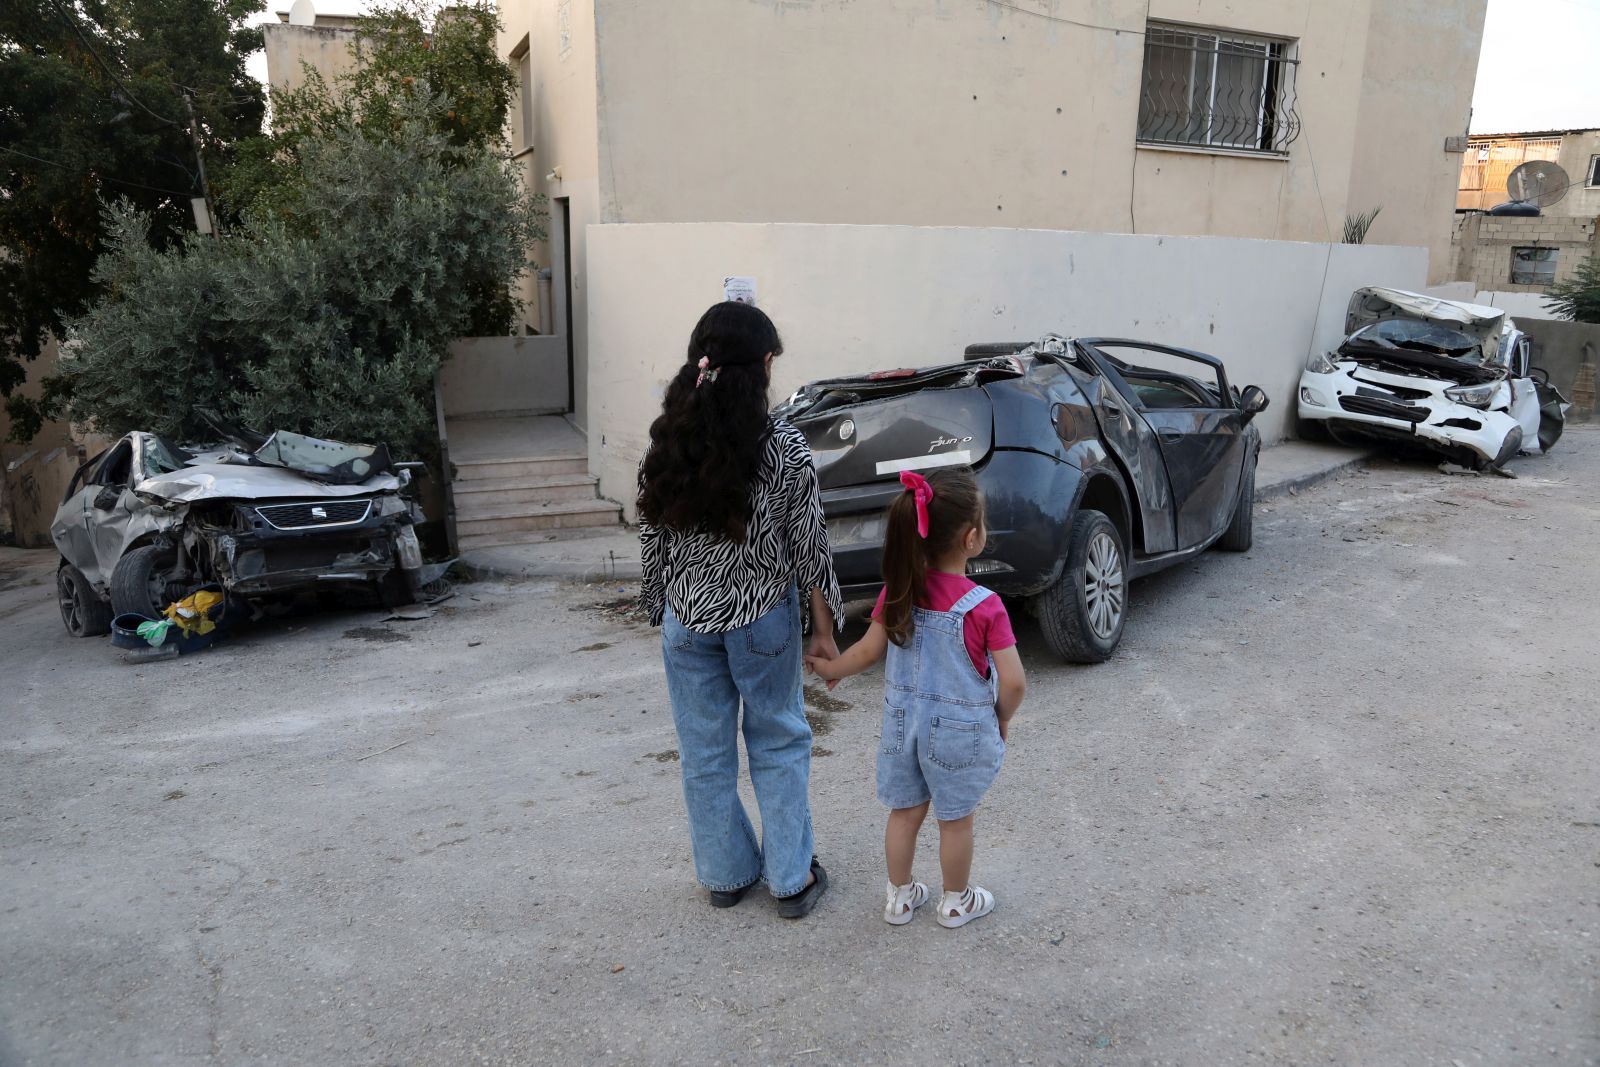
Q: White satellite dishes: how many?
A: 1